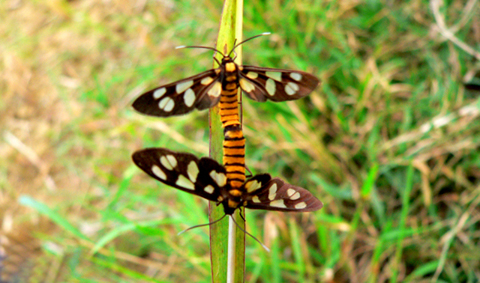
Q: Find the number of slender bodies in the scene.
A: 2